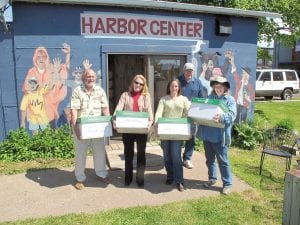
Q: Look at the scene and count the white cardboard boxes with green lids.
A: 4